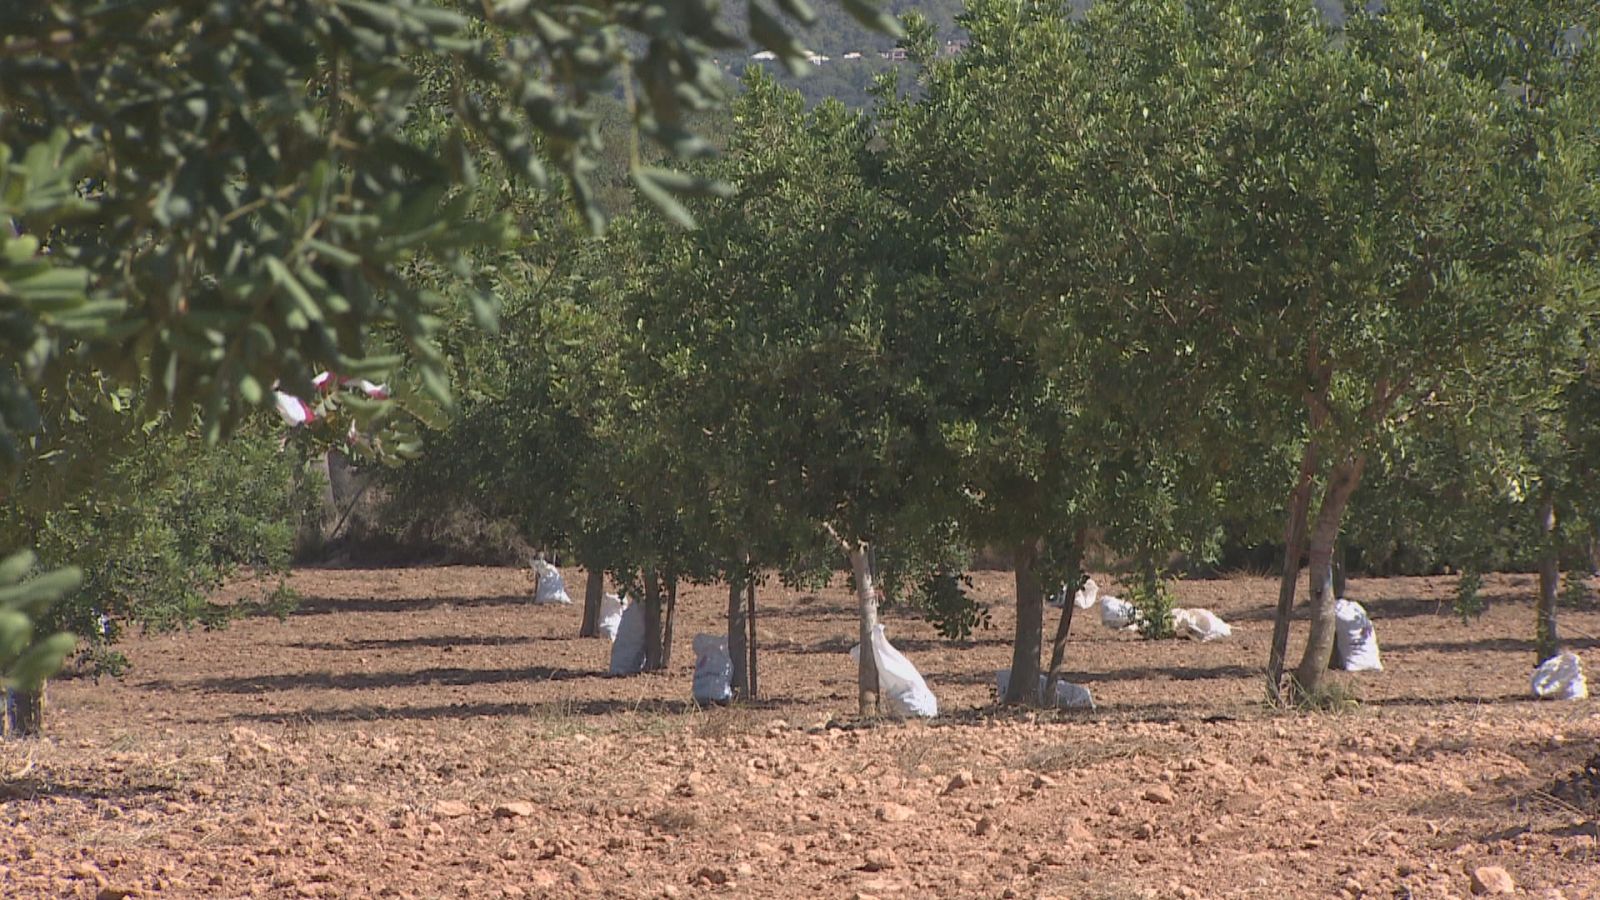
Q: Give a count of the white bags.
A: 11